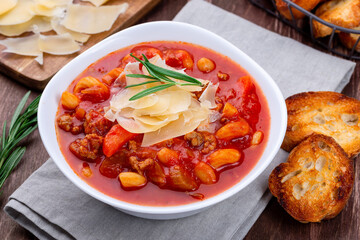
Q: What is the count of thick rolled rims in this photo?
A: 1